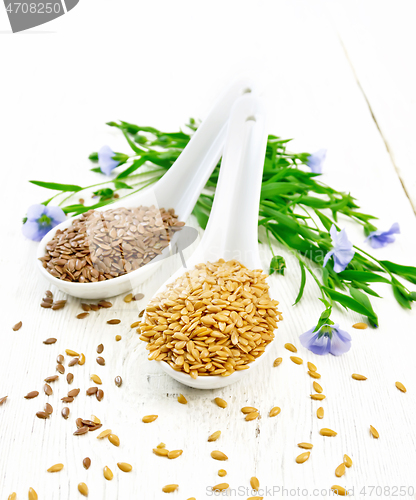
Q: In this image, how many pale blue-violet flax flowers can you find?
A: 6